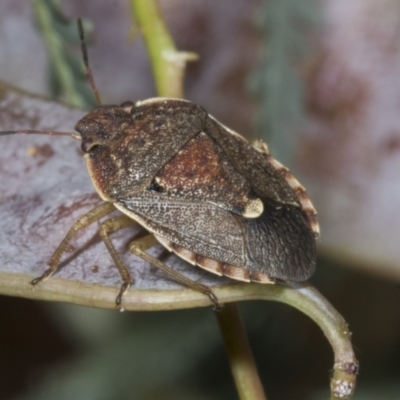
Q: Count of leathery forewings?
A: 2